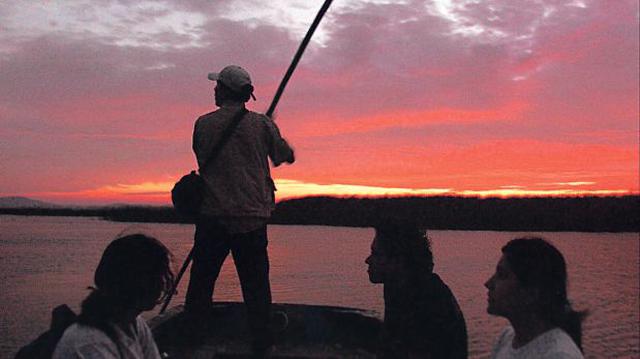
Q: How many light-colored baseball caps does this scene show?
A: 1